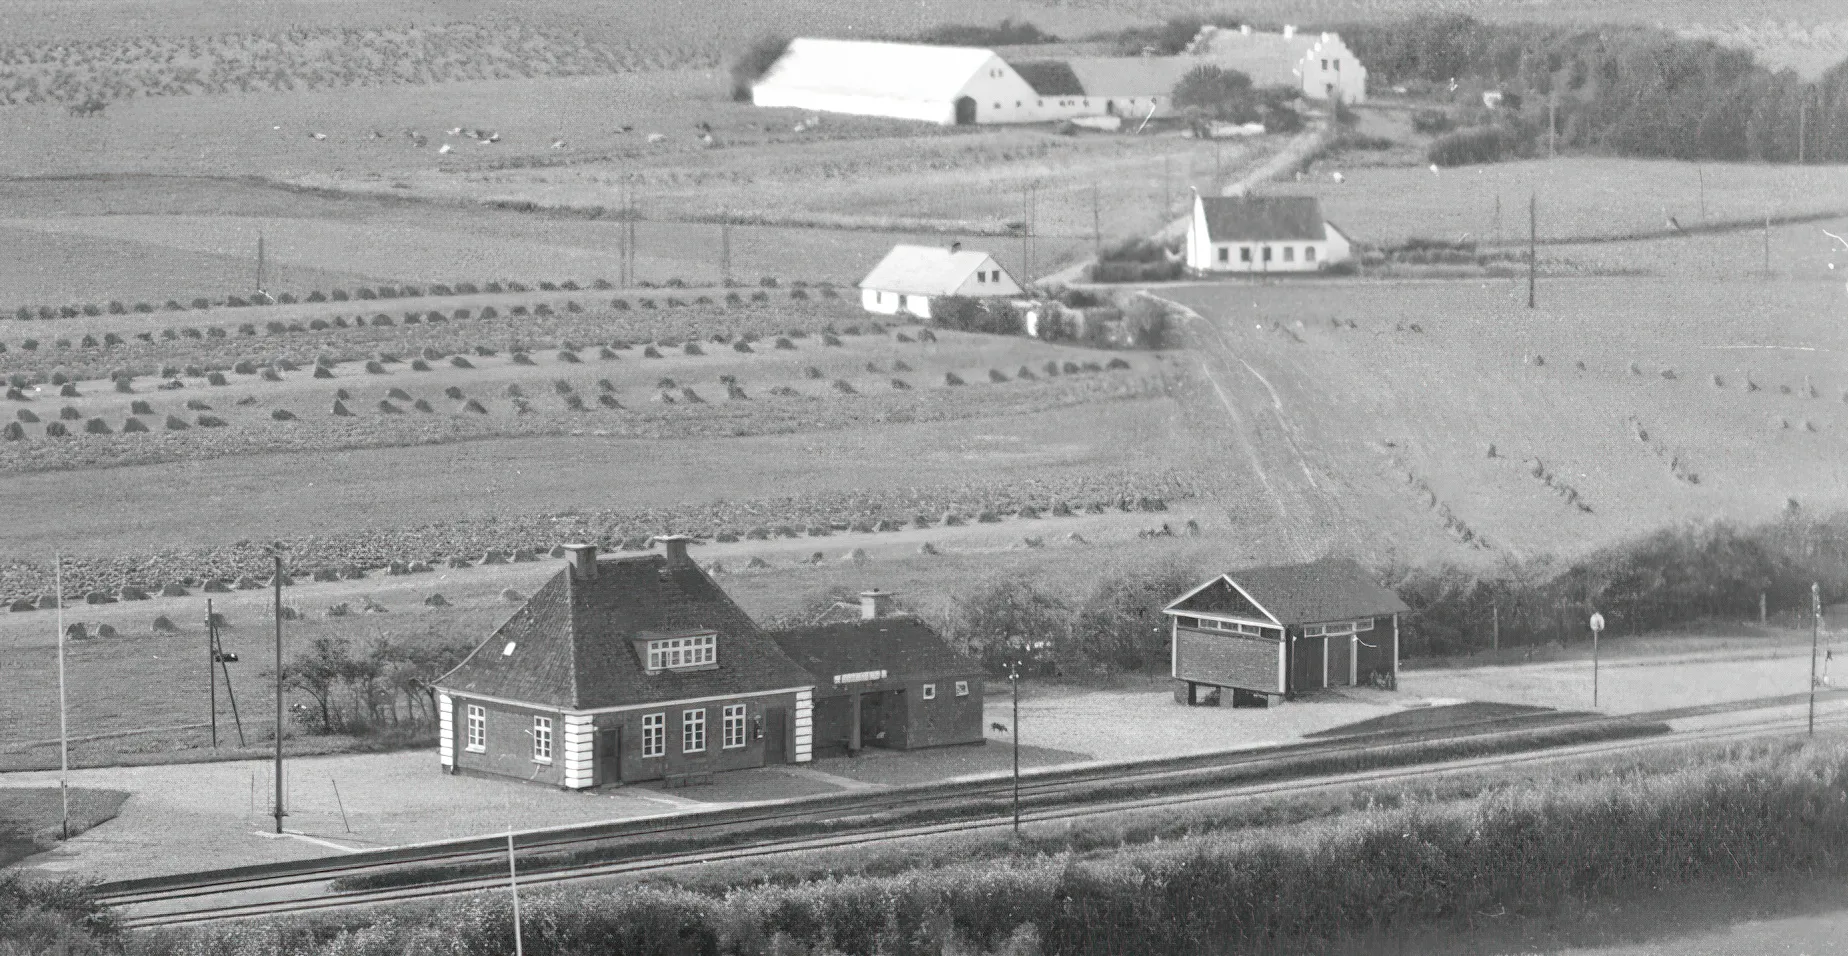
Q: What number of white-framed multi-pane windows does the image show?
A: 6